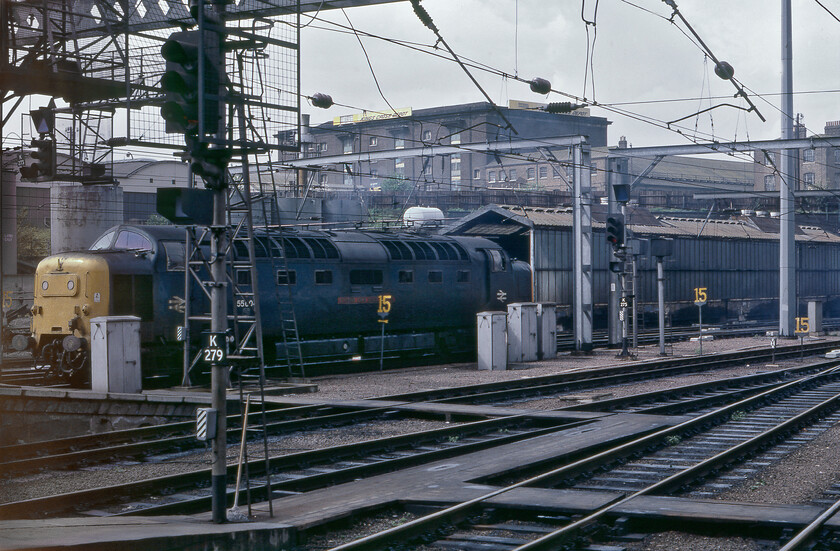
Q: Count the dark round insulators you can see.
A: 3